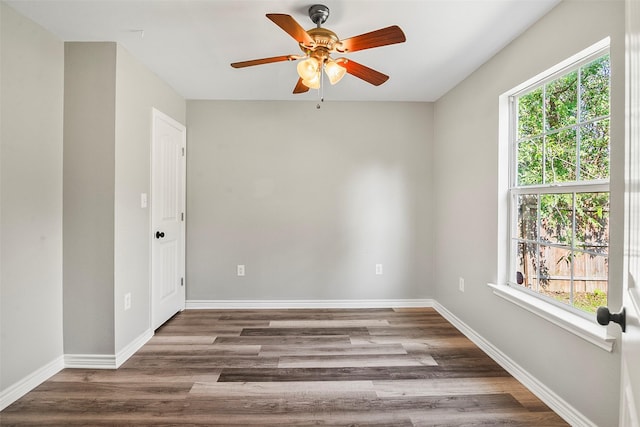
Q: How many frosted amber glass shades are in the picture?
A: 3